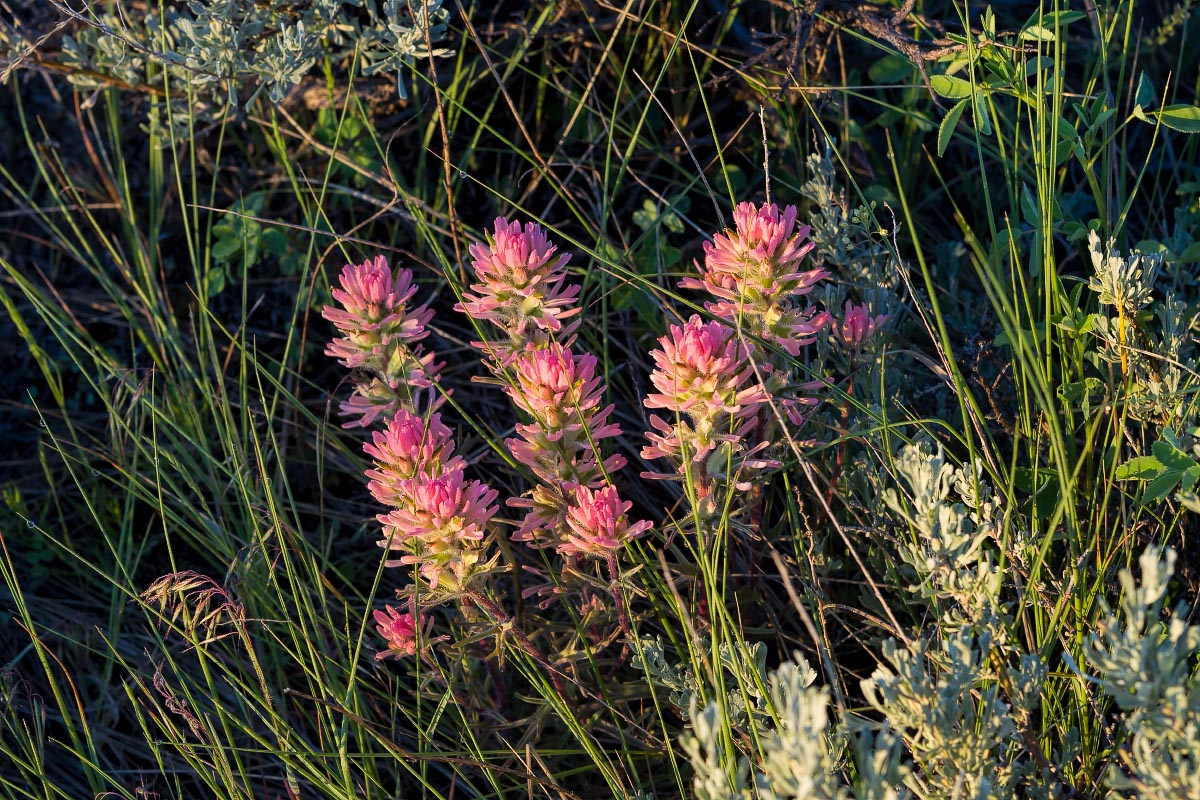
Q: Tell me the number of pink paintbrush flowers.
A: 10